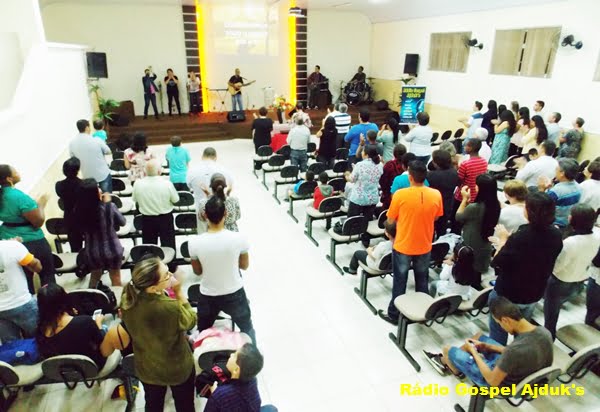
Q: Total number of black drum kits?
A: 1